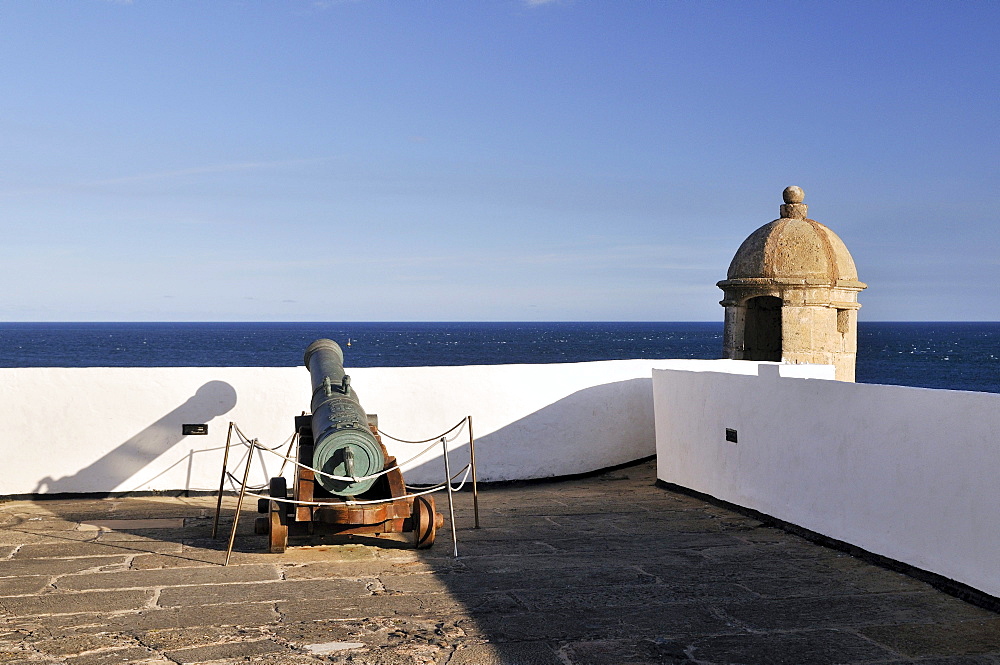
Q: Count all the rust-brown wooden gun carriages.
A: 1